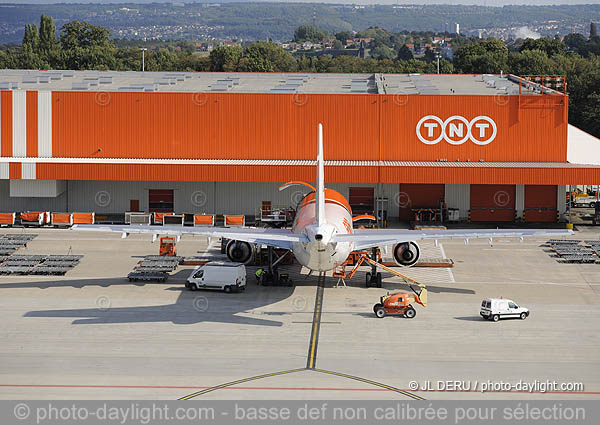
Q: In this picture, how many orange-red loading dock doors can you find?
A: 5